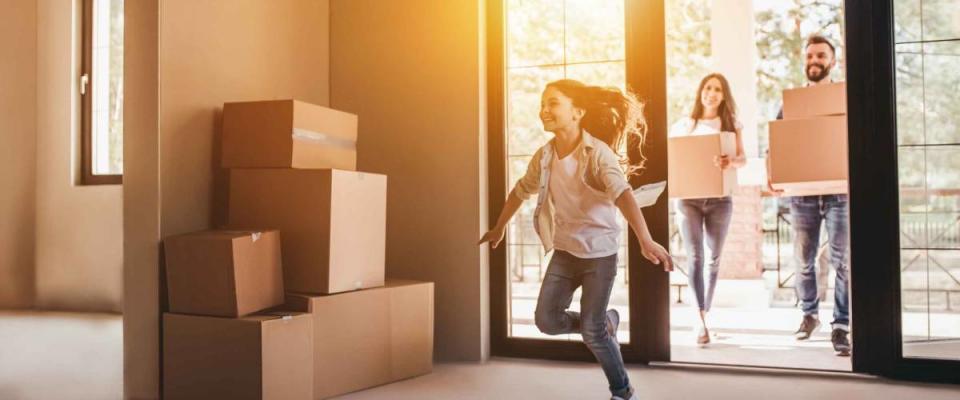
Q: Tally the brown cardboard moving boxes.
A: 8